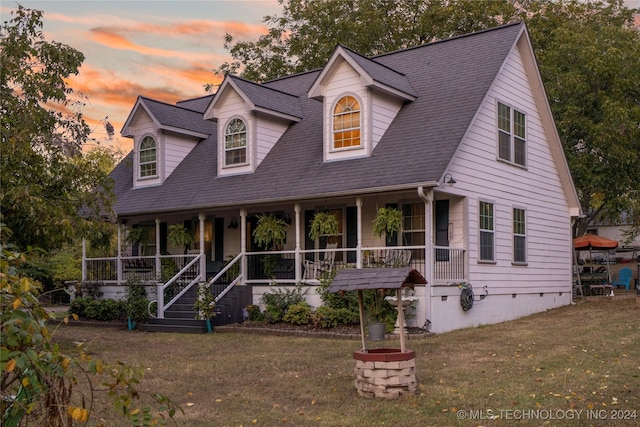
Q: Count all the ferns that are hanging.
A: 5